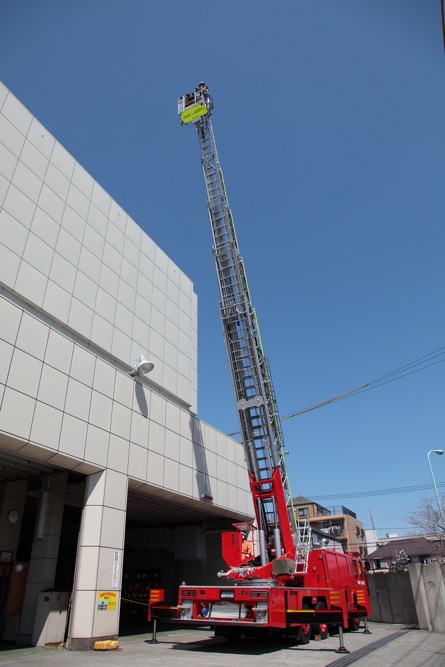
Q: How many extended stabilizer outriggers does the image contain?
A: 3